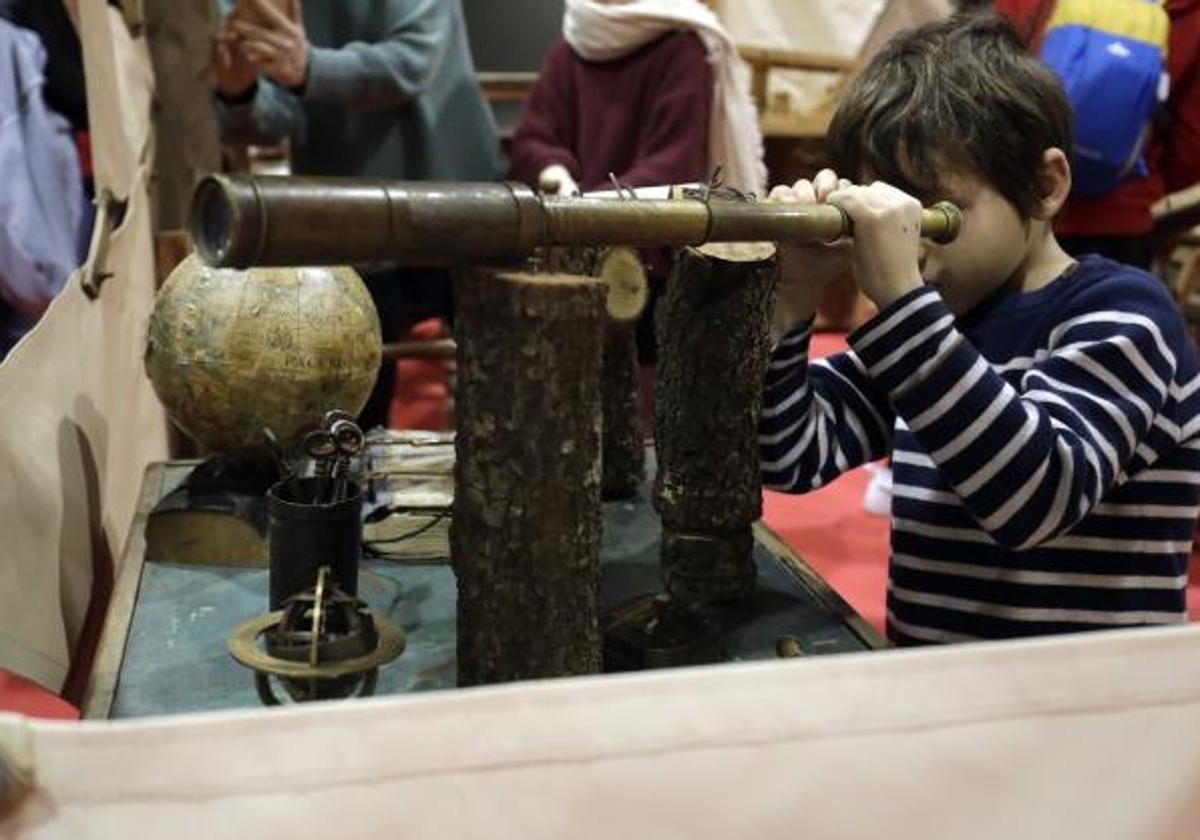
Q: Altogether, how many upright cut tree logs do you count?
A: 3